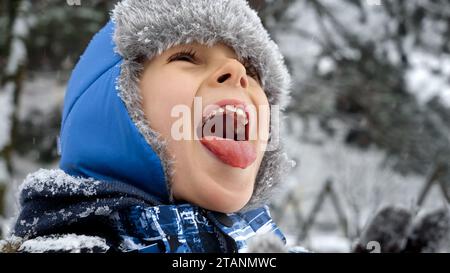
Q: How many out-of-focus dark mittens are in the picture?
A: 2